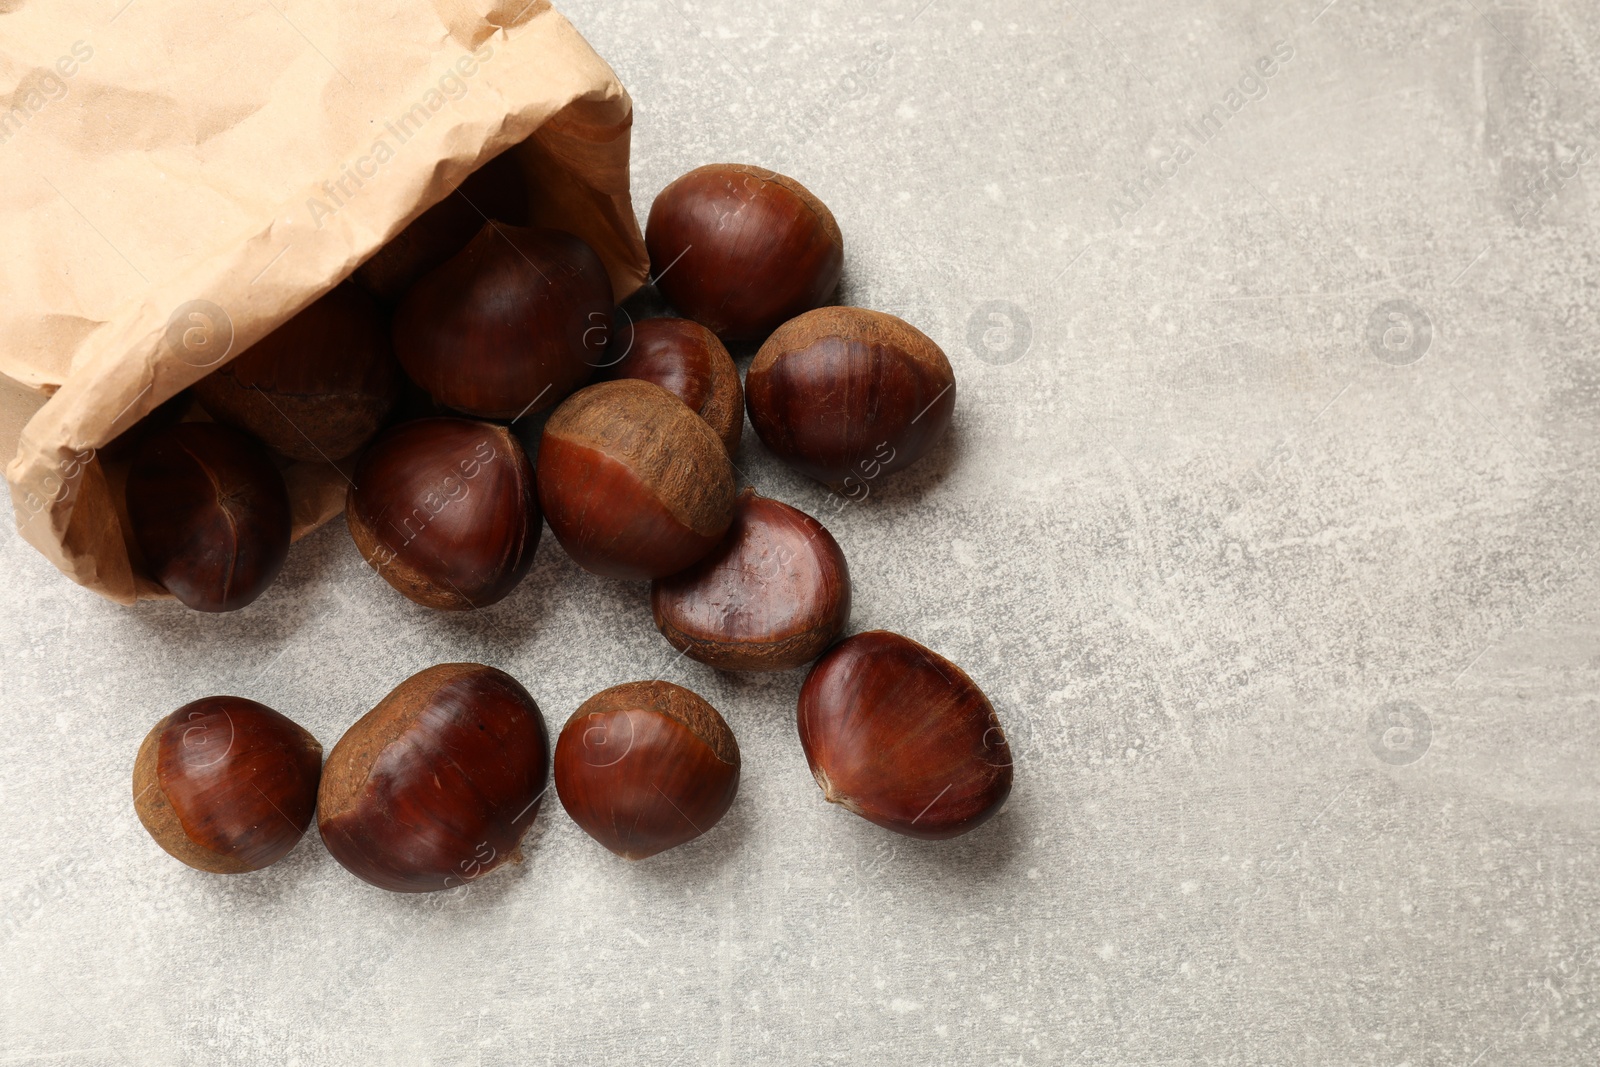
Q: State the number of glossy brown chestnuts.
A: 14